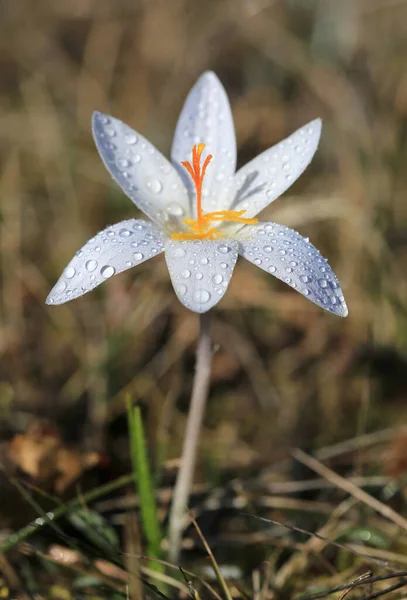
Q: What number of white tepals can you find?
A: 6